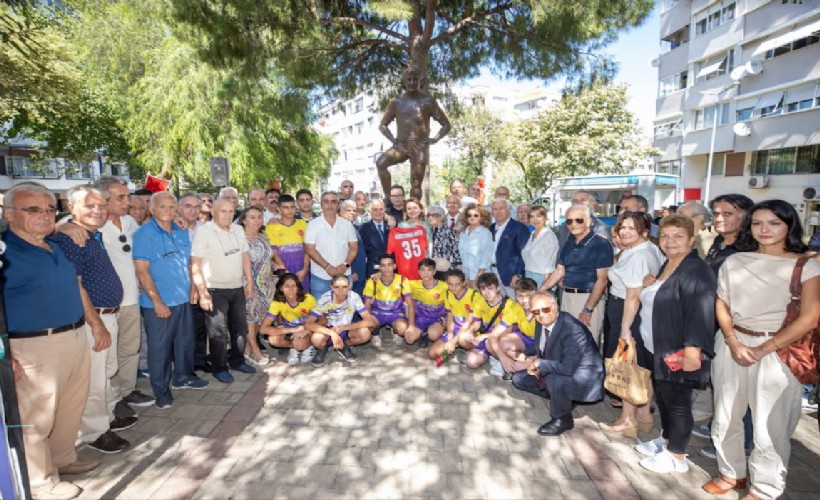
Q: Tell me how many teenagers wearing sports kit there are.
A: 8